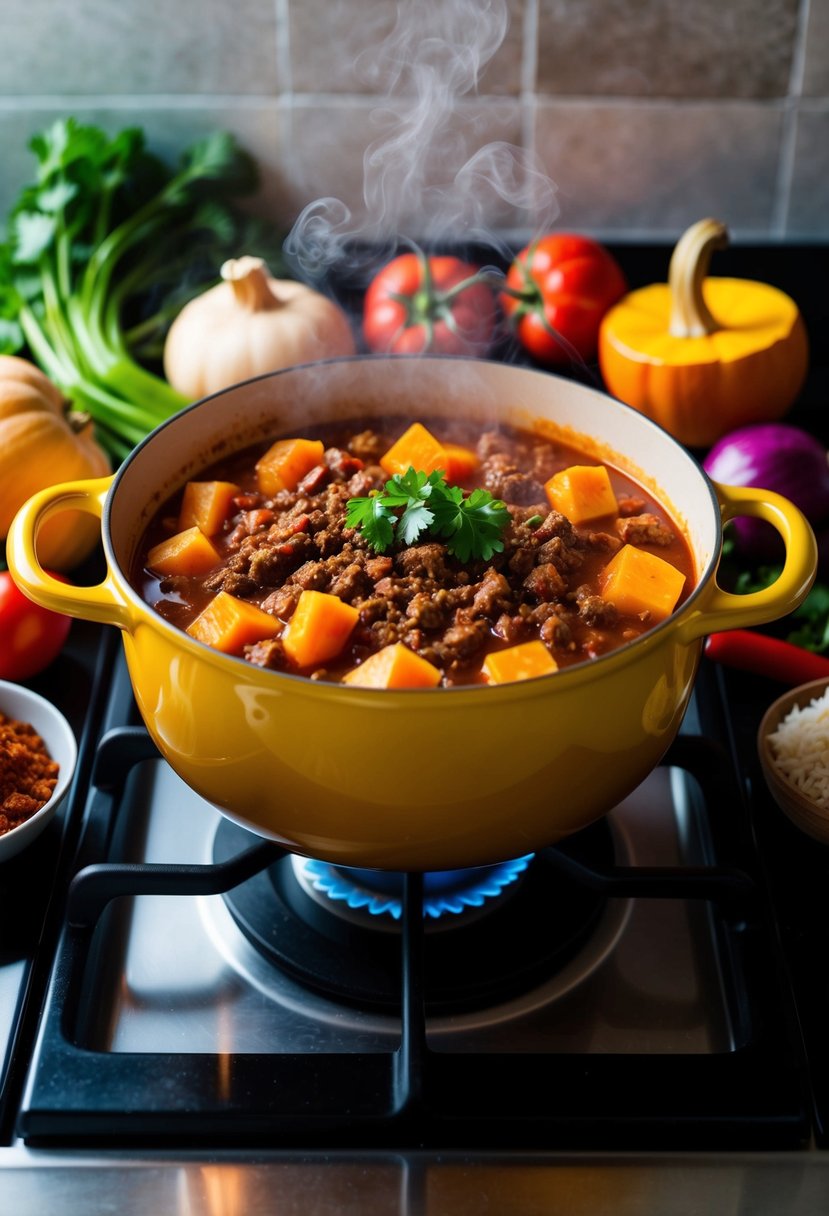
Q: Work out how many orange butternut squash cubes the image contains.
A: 11